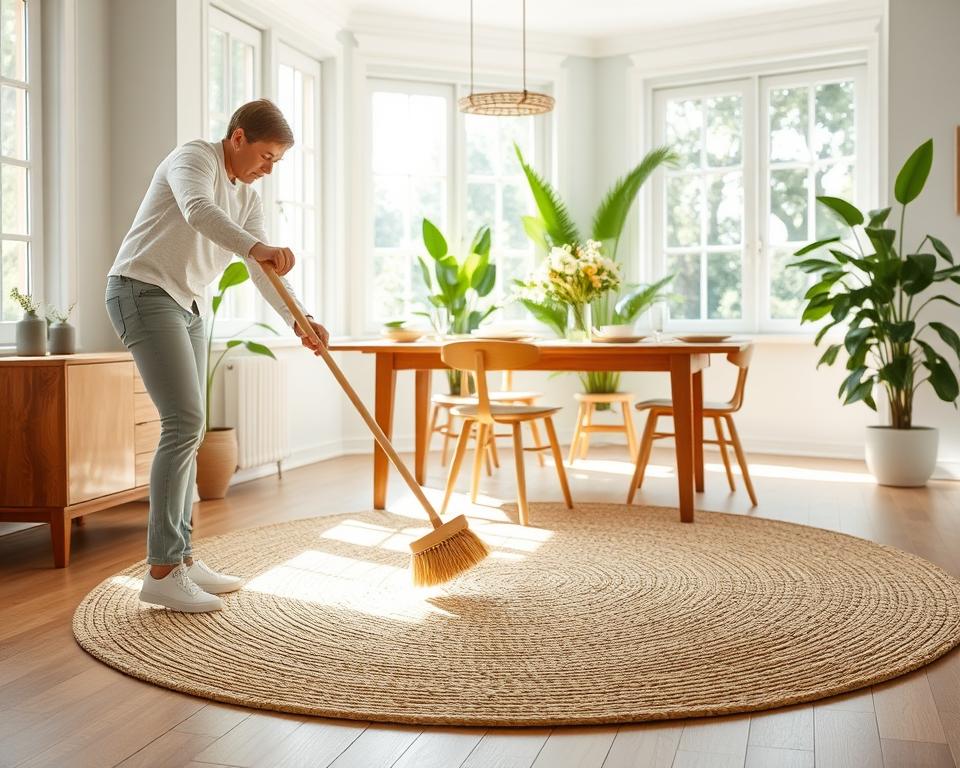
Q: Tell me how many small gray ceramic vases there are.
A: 2